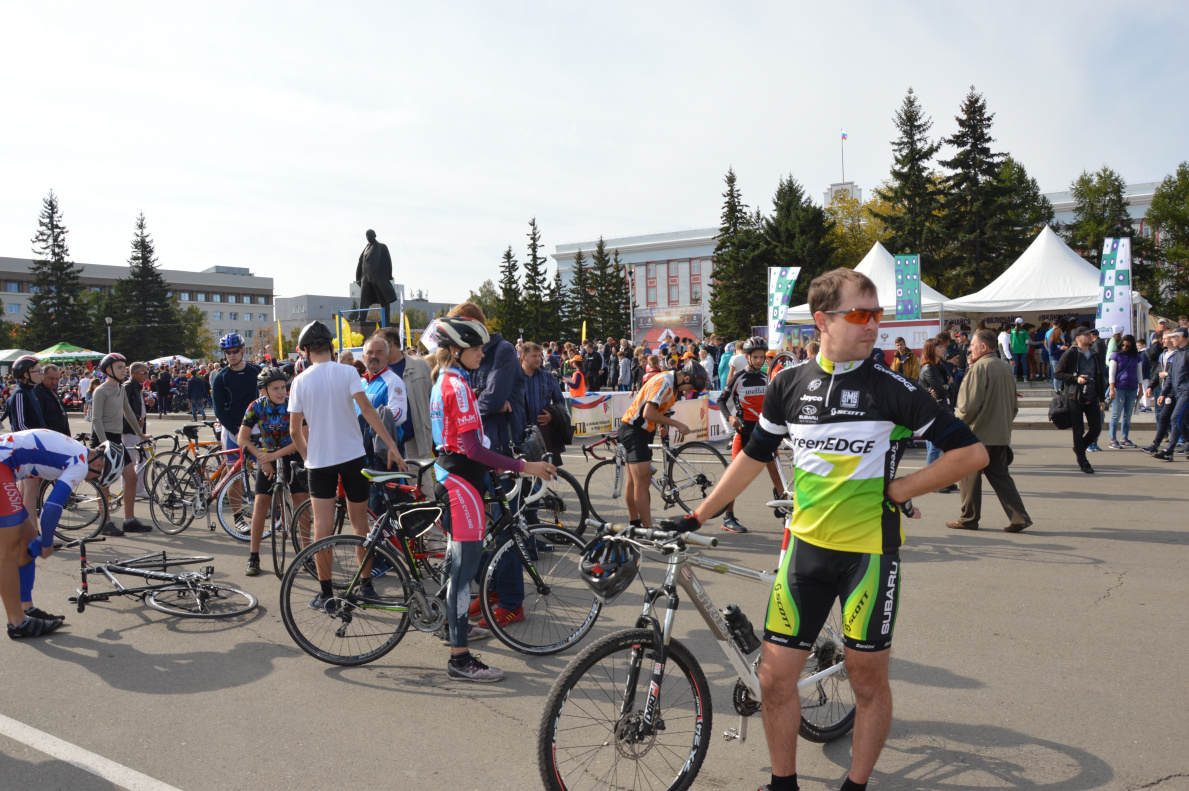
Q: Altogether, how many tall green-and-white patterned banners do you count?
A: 3